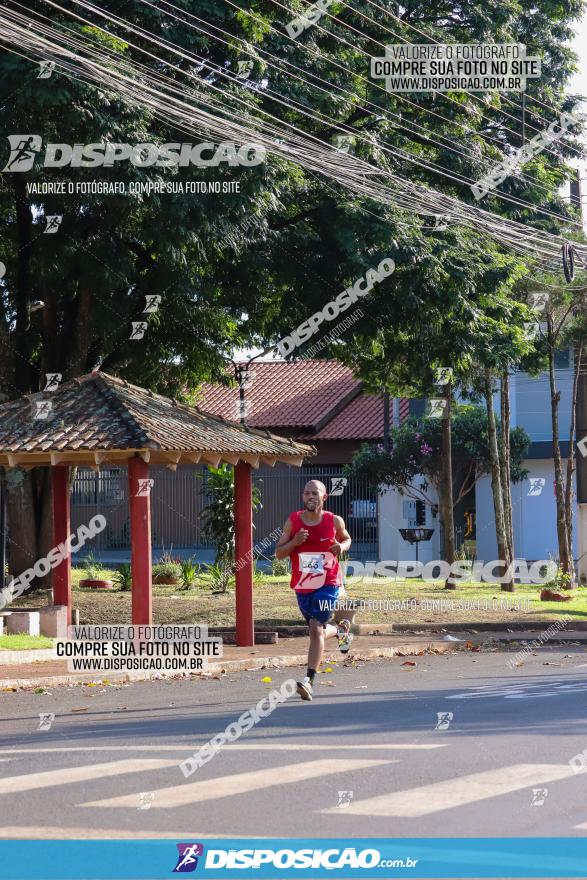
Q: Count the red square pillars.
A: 3